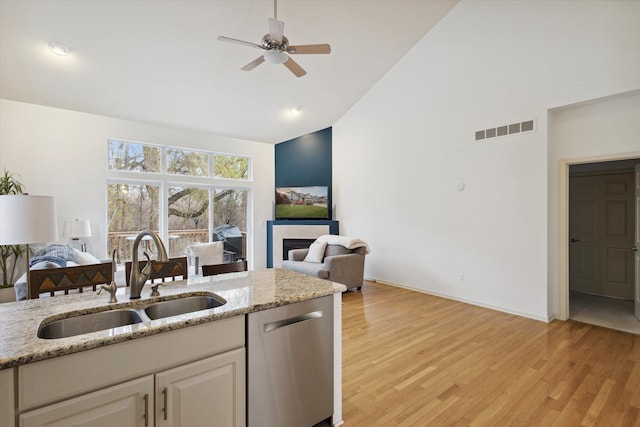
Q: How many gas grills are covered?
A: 1